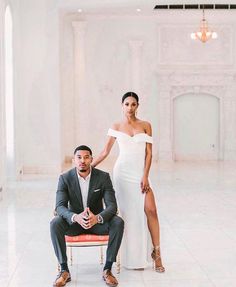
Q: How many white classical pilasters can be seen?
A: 2